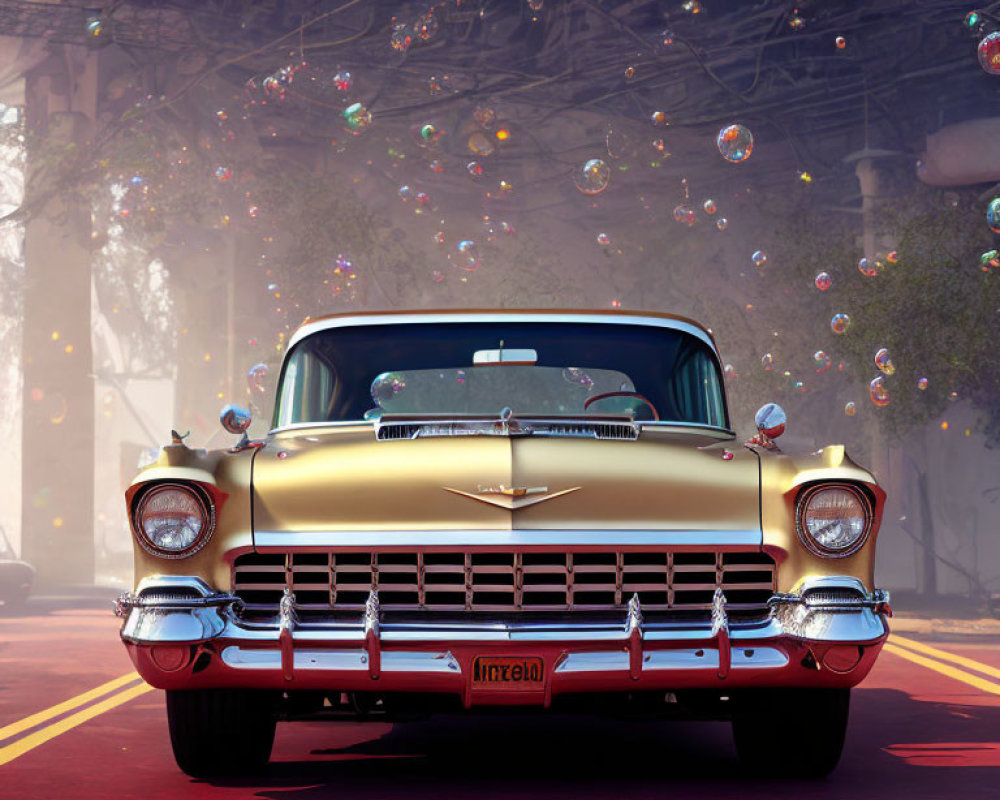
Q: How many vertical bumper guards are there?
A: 4